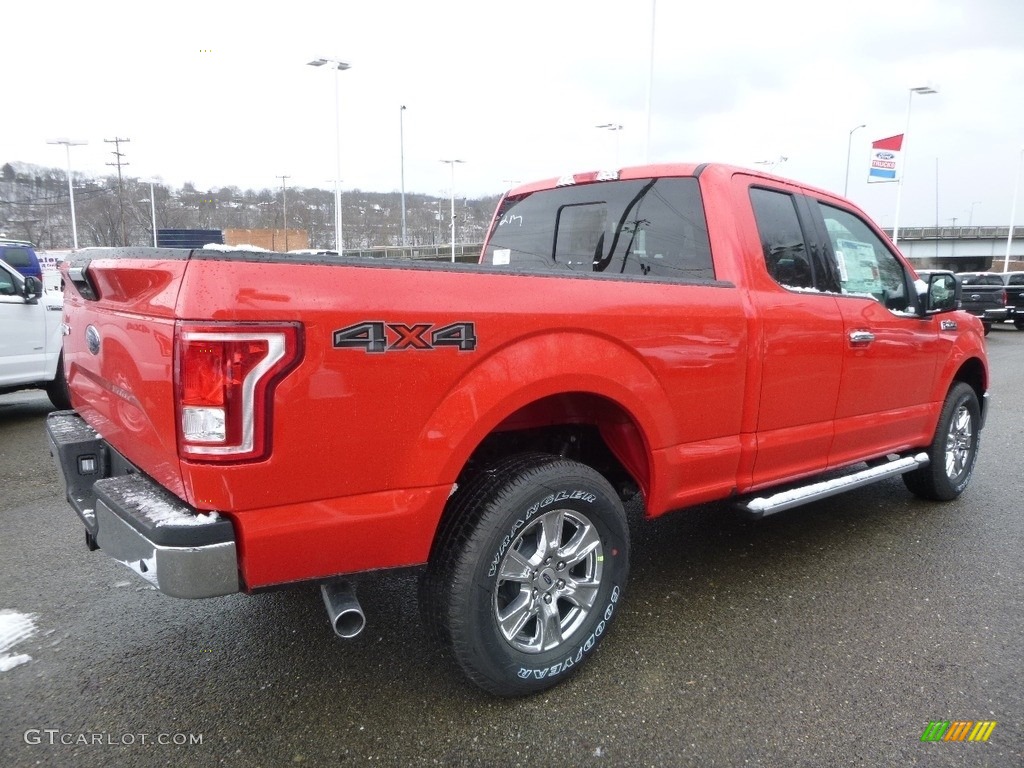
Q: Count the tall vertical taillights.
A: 1